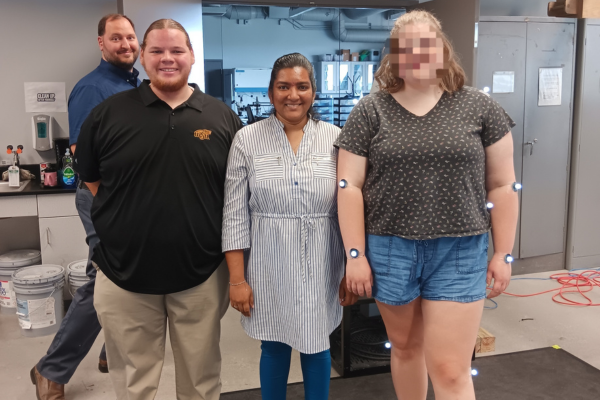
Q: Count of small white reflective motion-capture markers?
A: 7